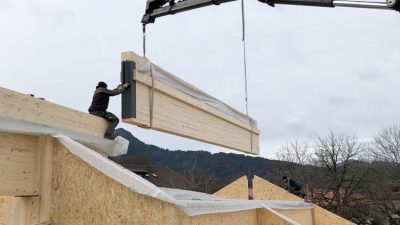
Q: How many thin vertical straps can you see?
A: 2